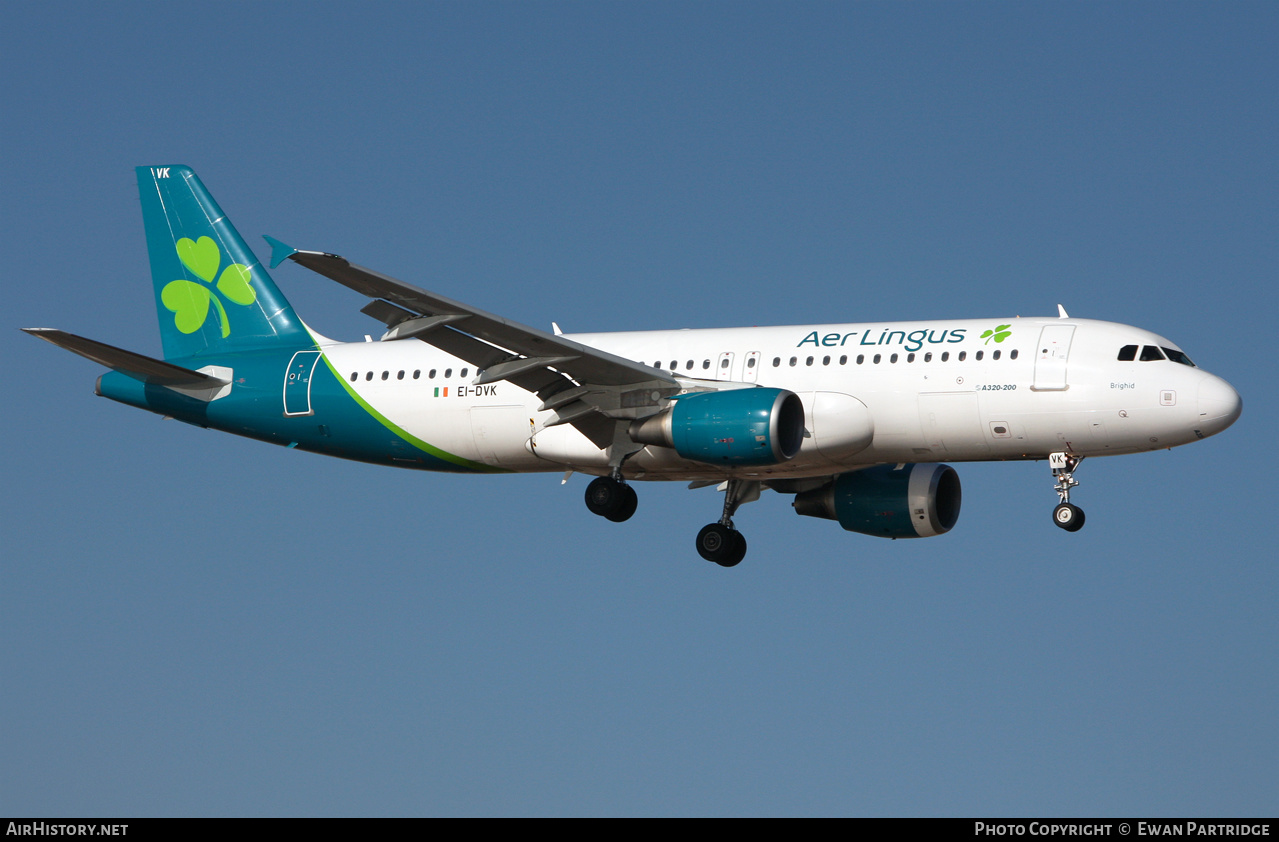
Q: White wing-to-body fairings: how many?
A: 1